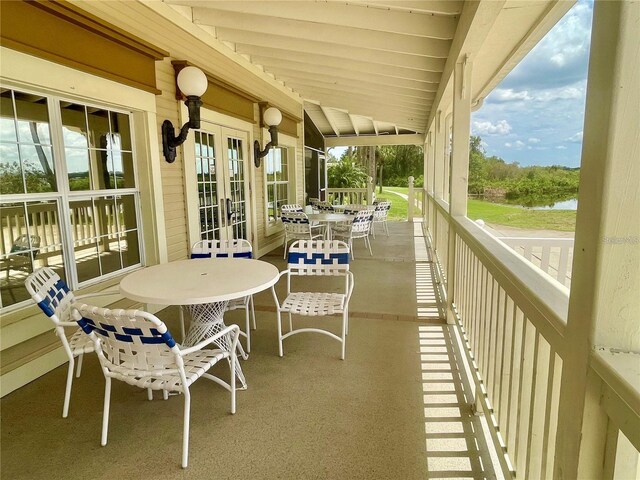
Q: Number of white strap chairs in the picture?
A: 12